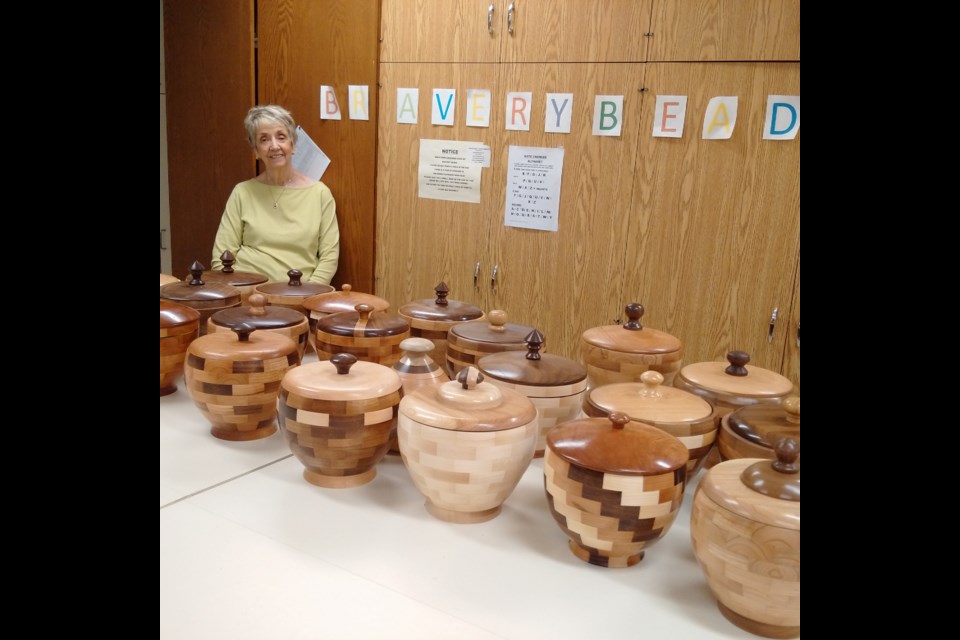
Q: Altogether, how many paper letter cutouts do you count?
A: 11